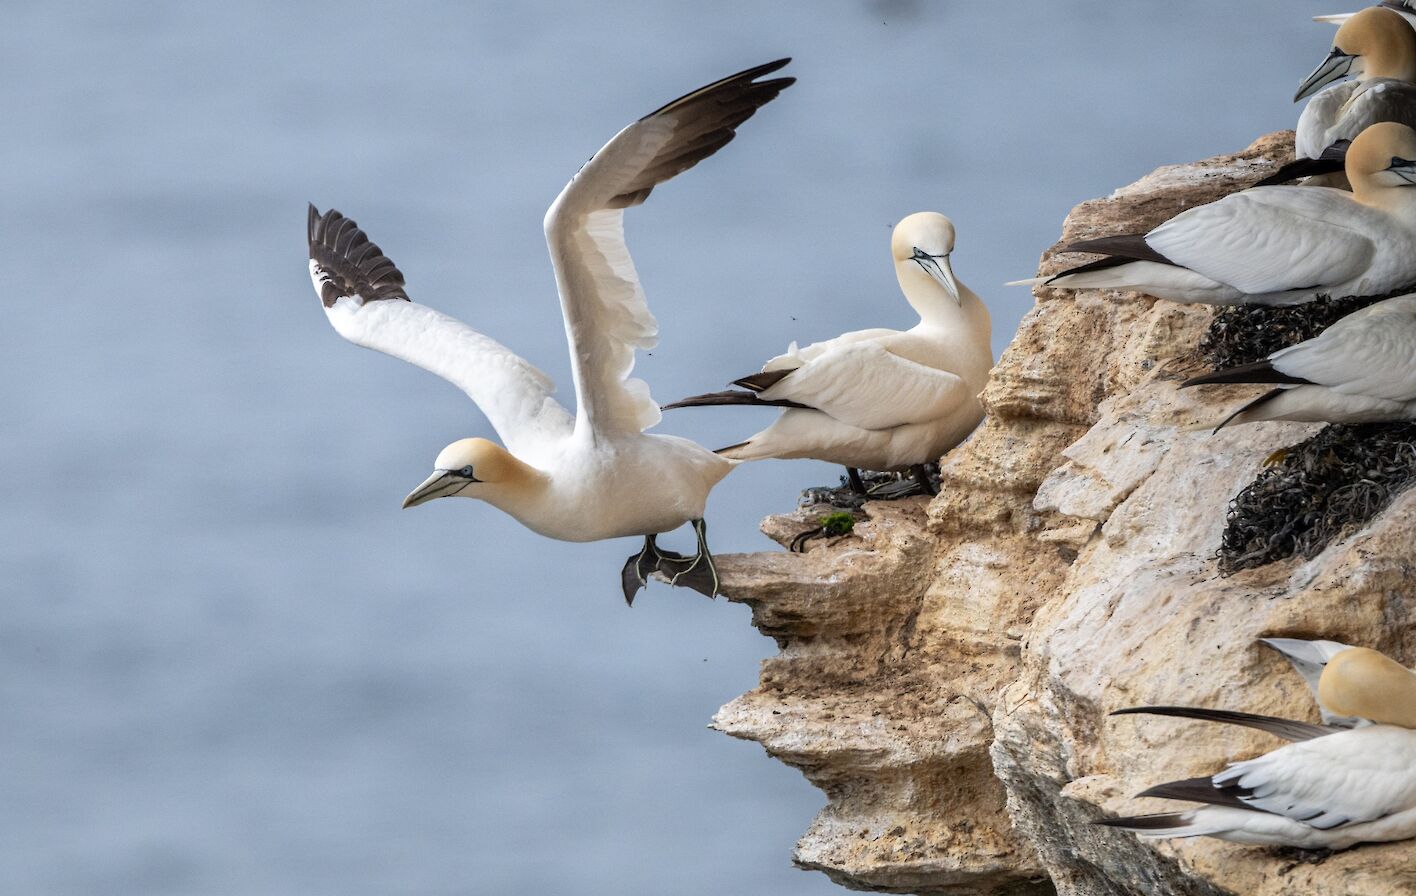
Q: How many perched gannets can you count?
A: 5